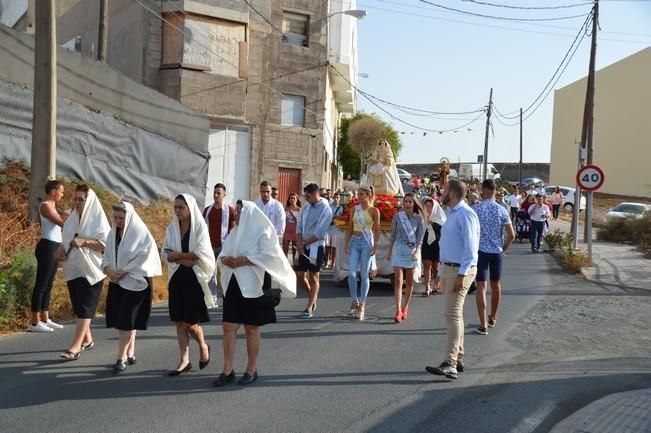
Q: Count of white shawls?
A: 5